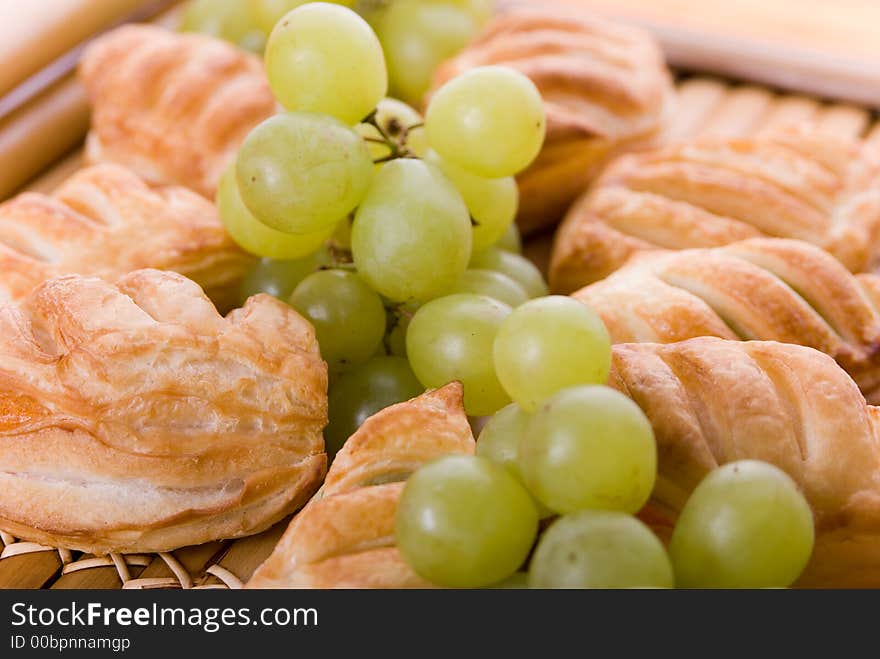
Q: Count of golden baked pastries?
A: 8